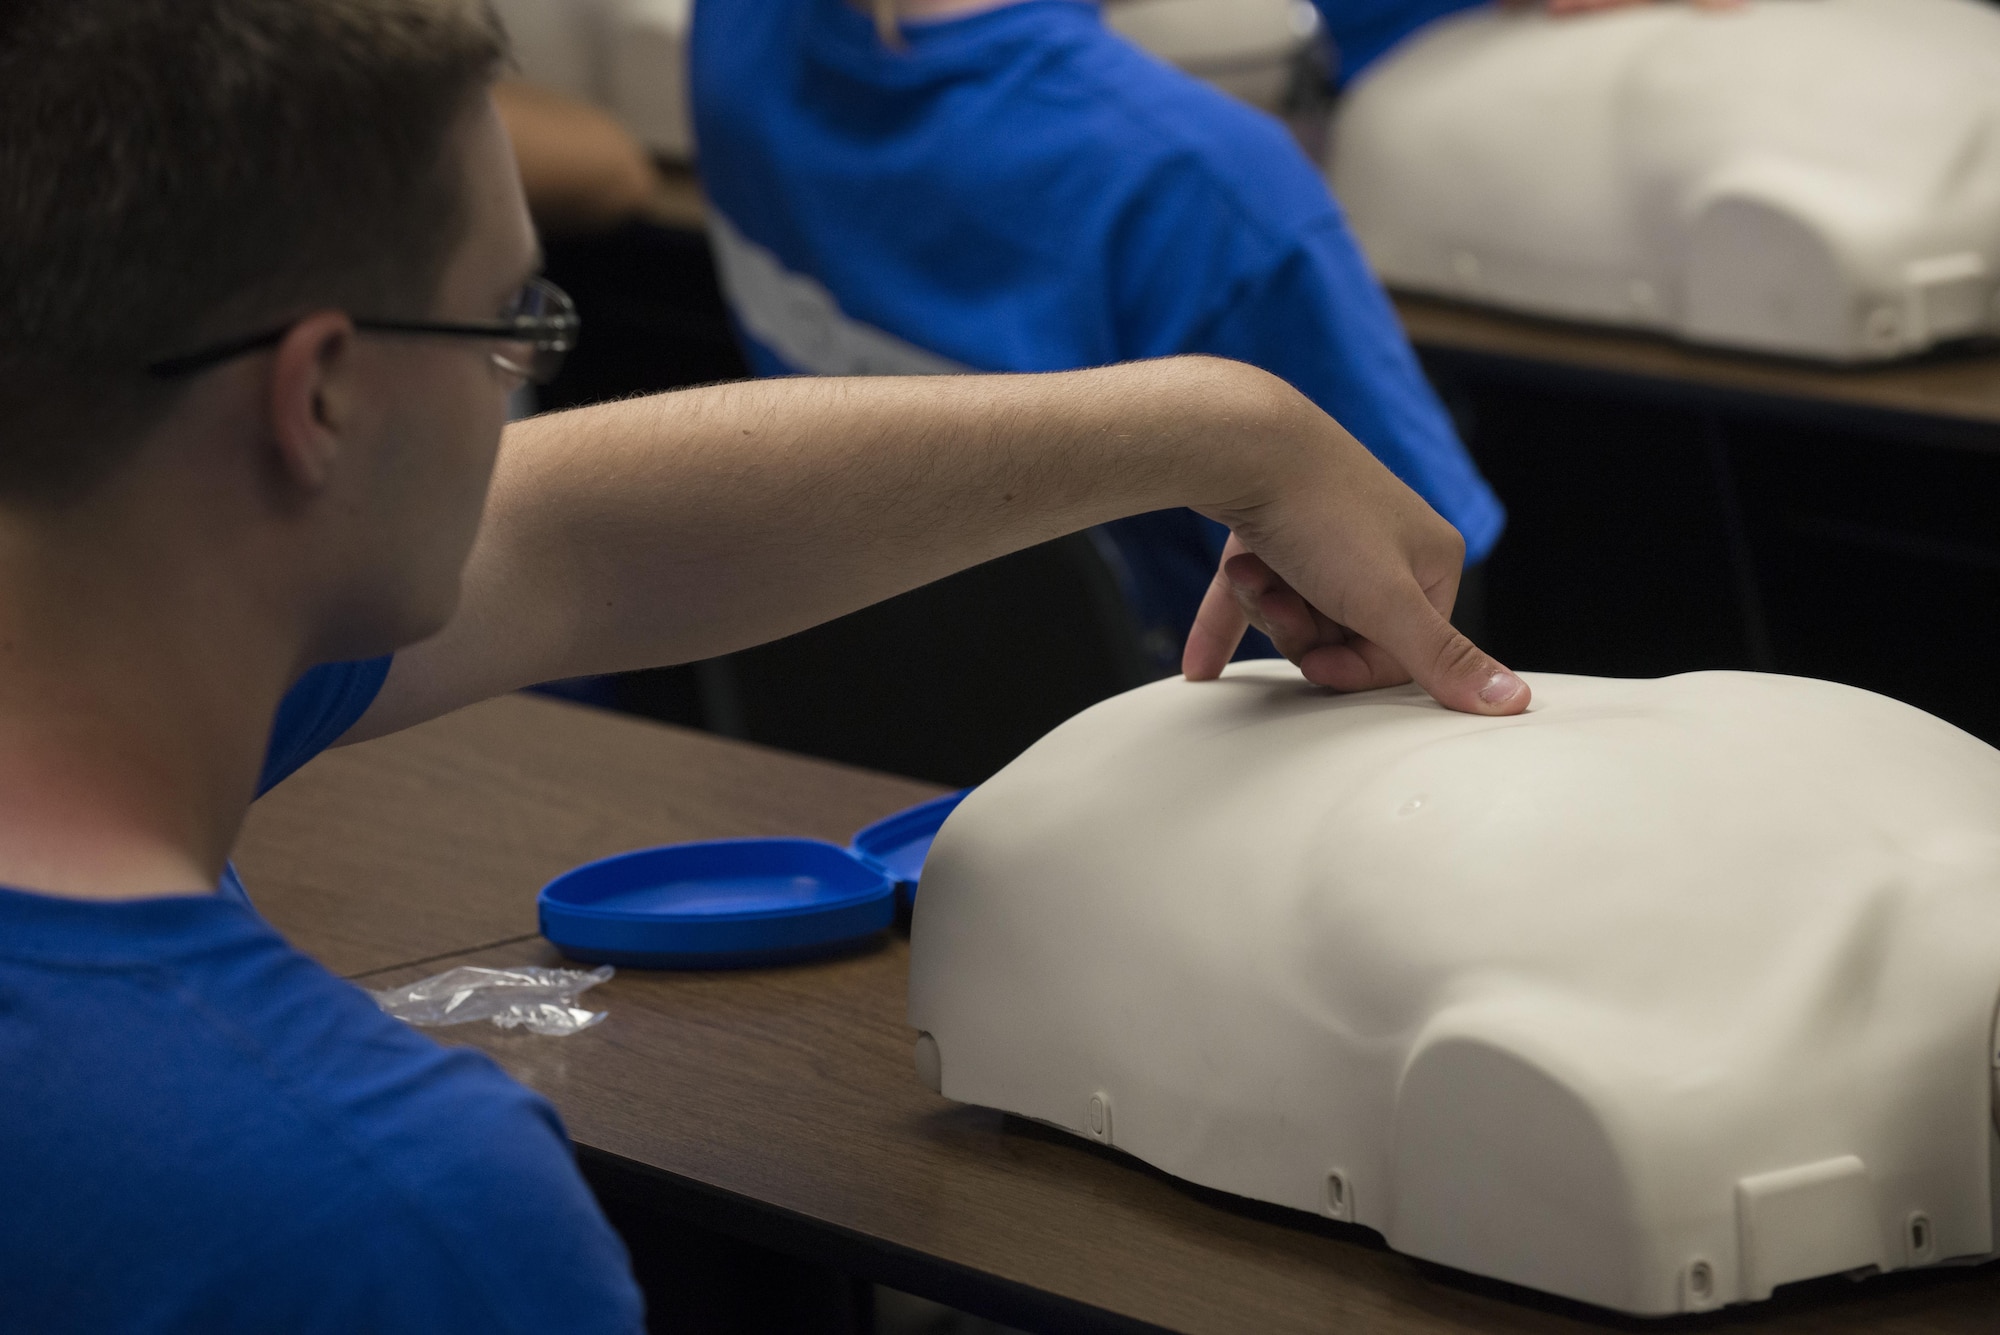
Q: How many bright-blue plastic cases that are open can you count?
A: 1